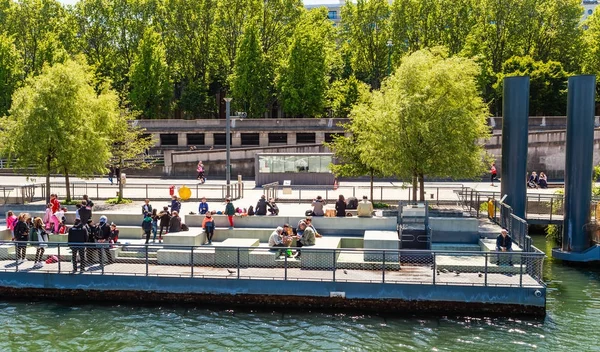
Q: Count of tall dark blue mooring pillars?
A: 2